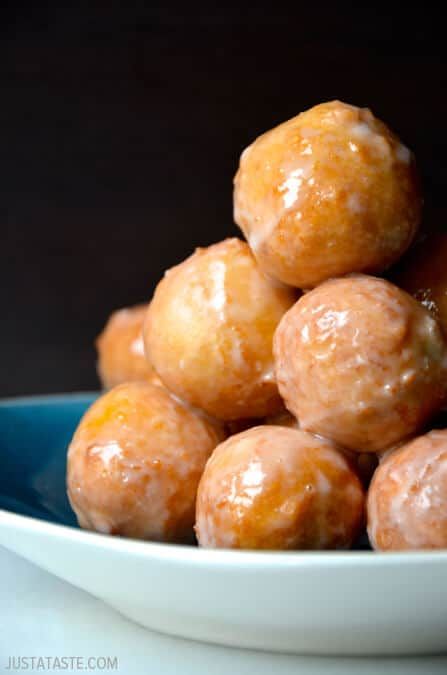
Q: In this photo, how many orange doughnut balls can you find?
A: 8